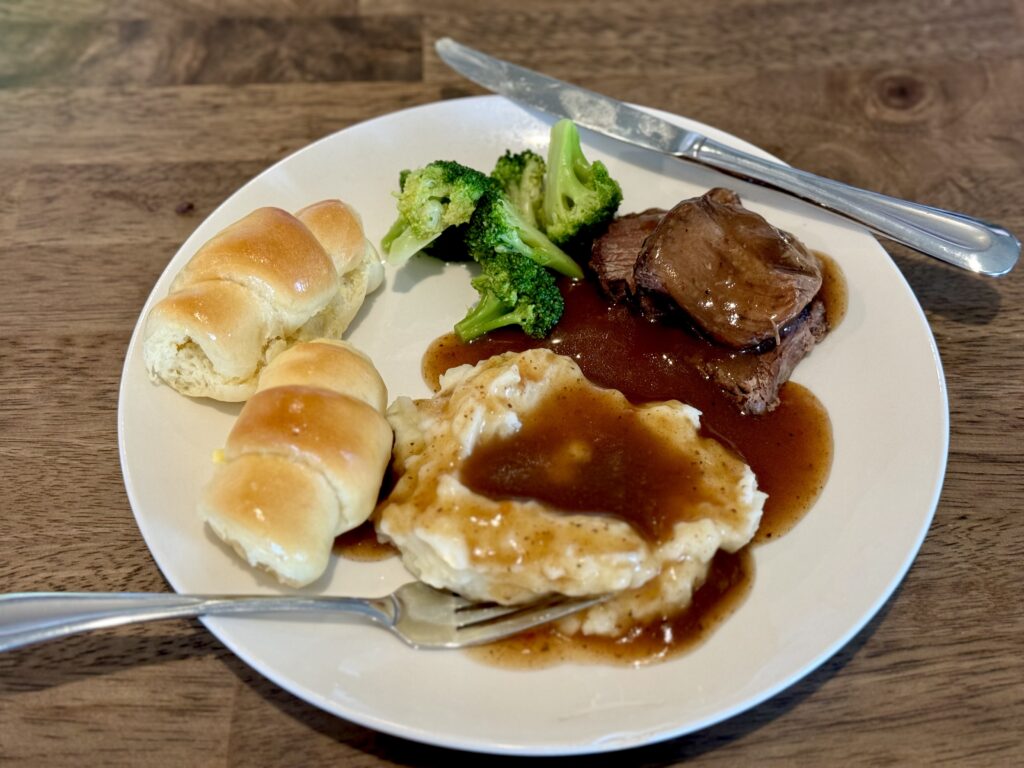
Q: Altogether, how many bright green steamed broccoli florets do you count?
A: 5